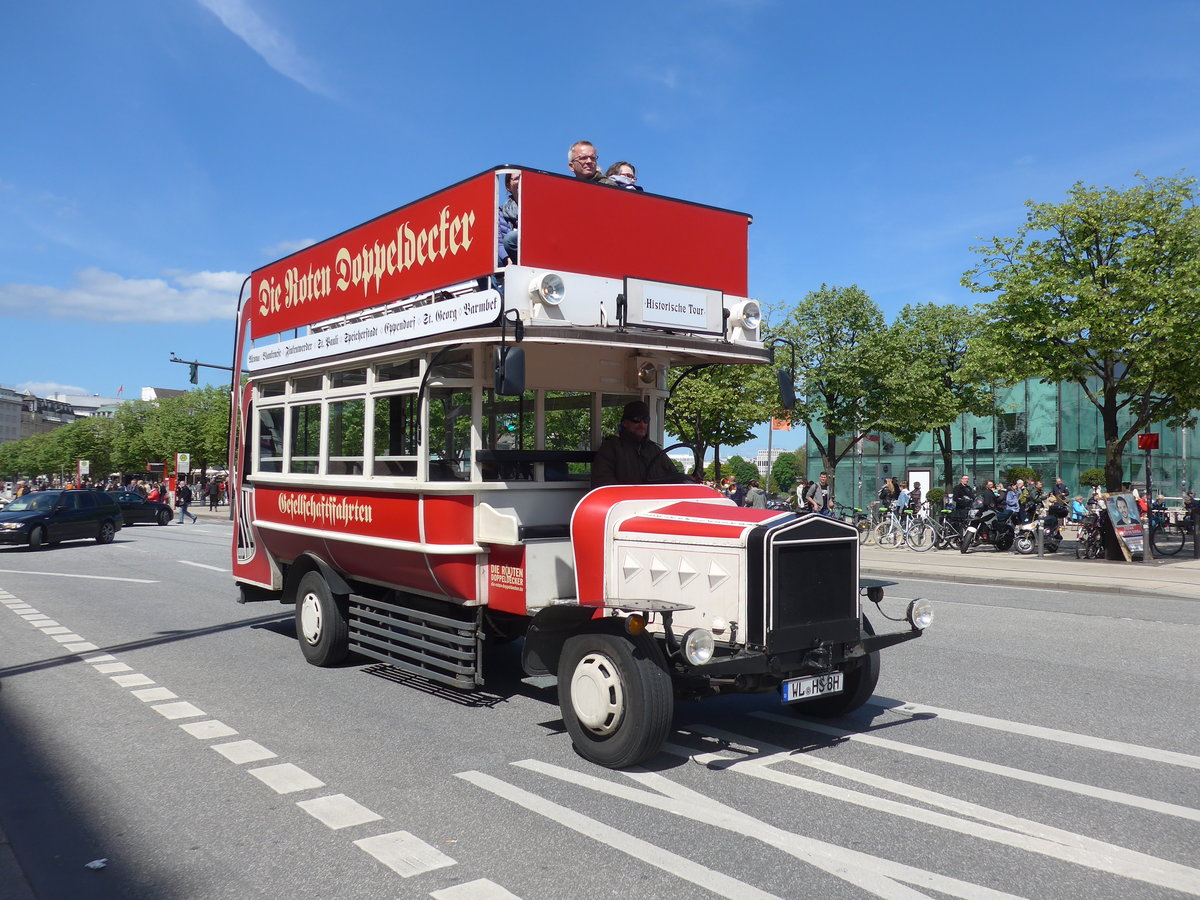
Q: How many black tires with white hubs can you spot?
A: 2